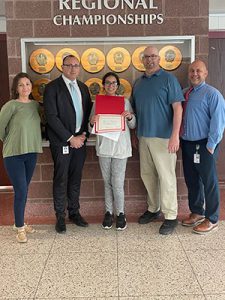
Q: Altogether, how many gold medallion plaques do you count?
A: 9